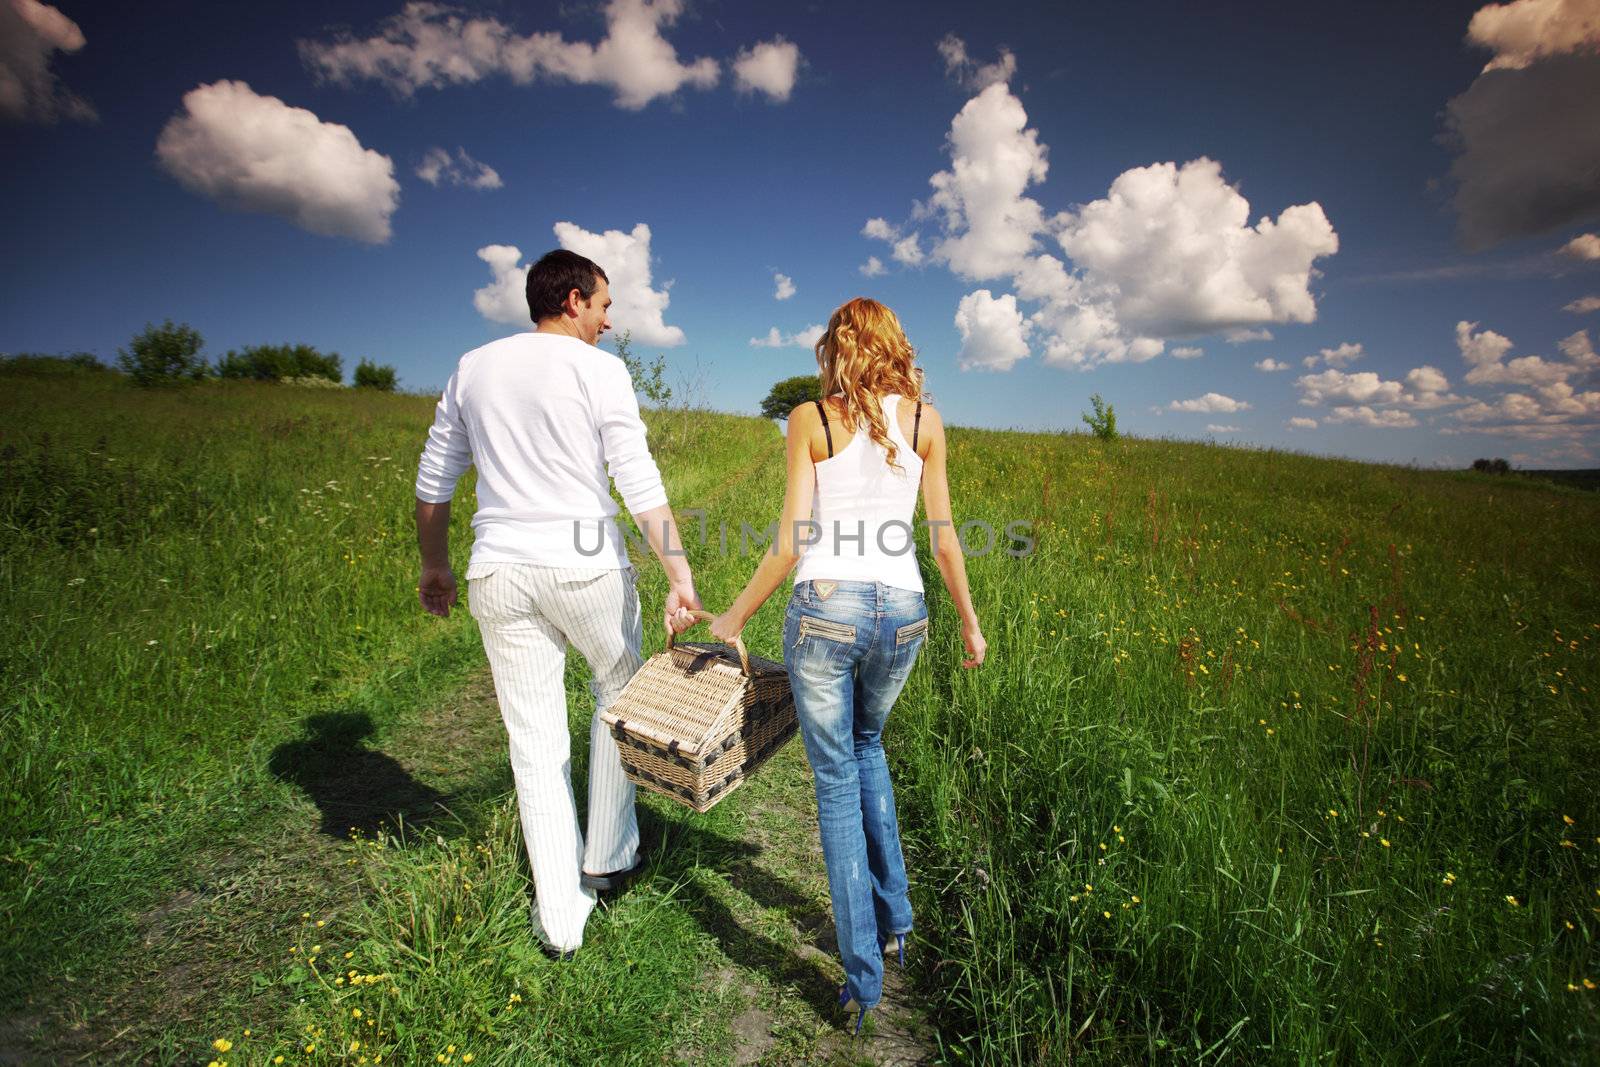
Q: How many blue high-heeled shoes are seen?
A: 2